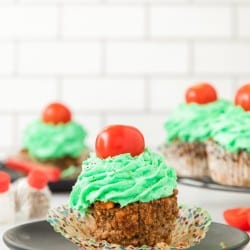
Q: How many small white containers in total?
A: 2